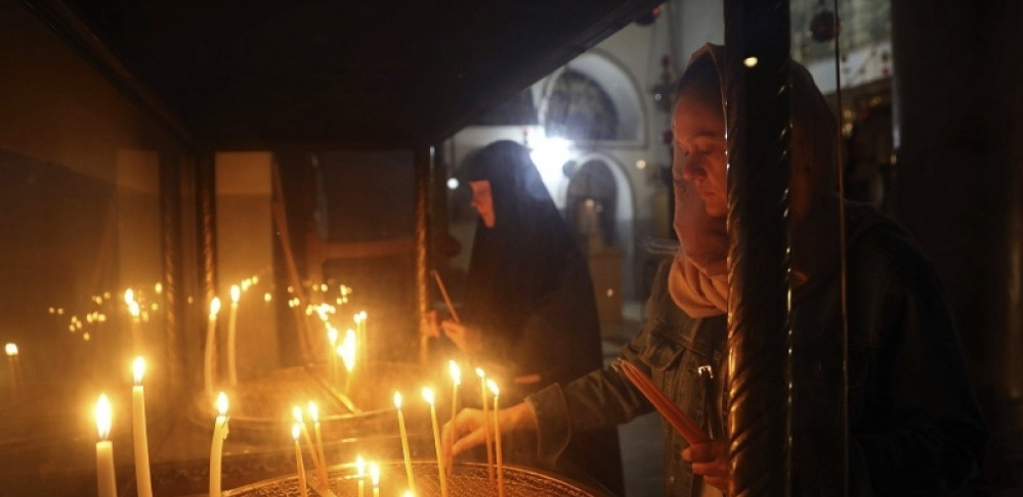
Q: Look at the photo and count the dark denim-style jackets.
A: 1